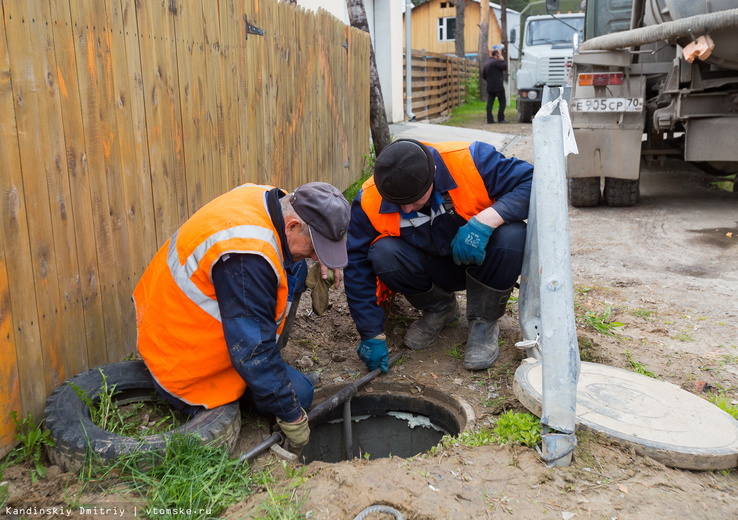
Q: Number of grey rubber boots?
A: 2